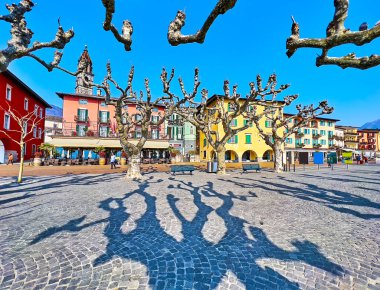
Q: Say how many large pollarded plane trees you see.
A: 3